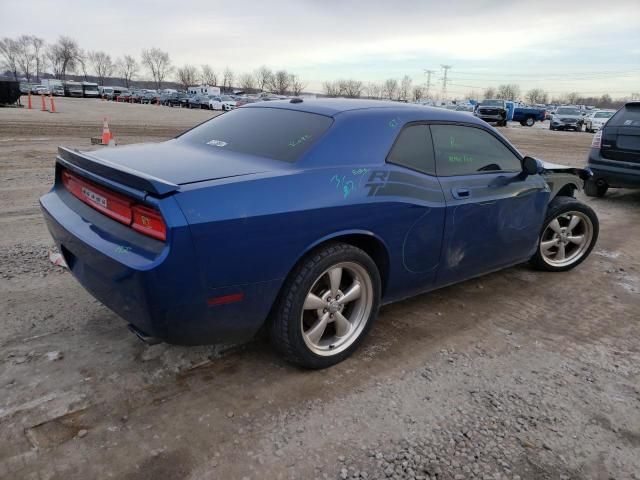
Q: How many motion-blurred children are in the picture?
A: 0